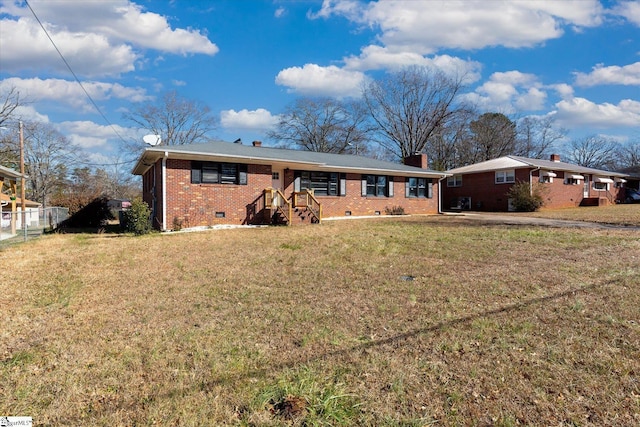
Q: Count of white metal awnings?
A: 4